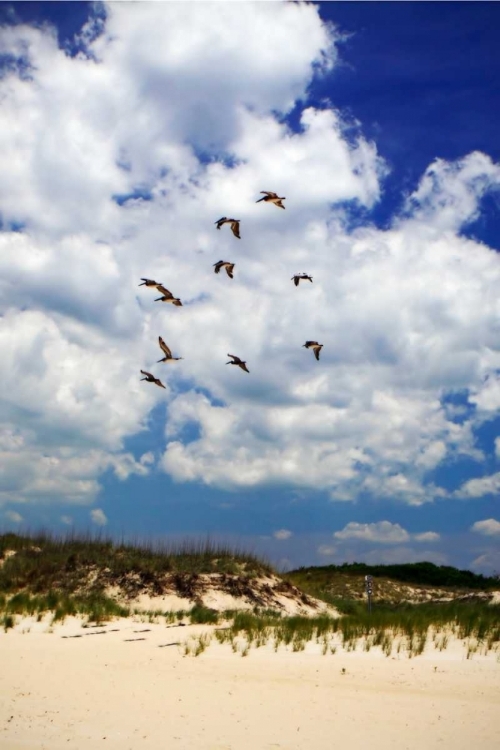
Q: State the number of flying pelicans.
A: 10